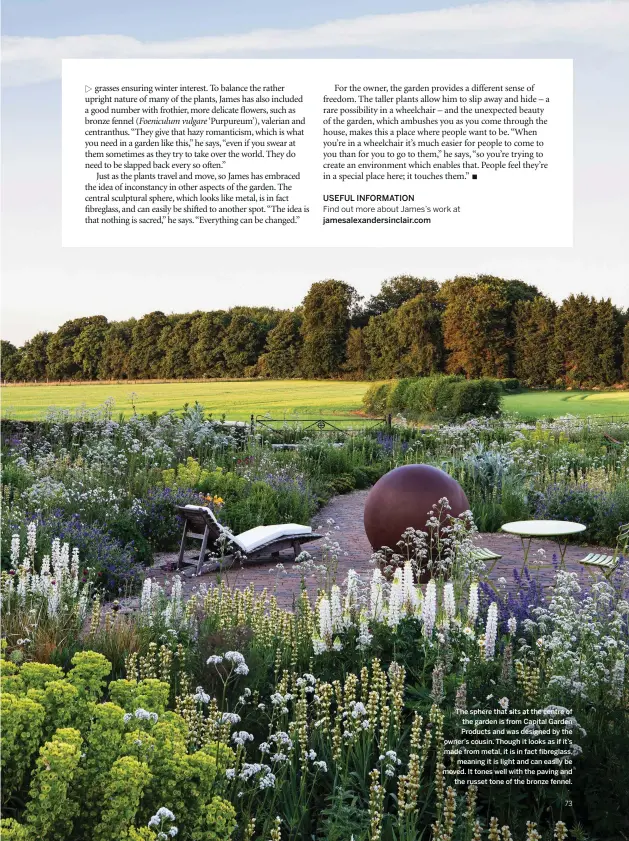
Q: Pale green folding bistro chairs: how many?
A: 2